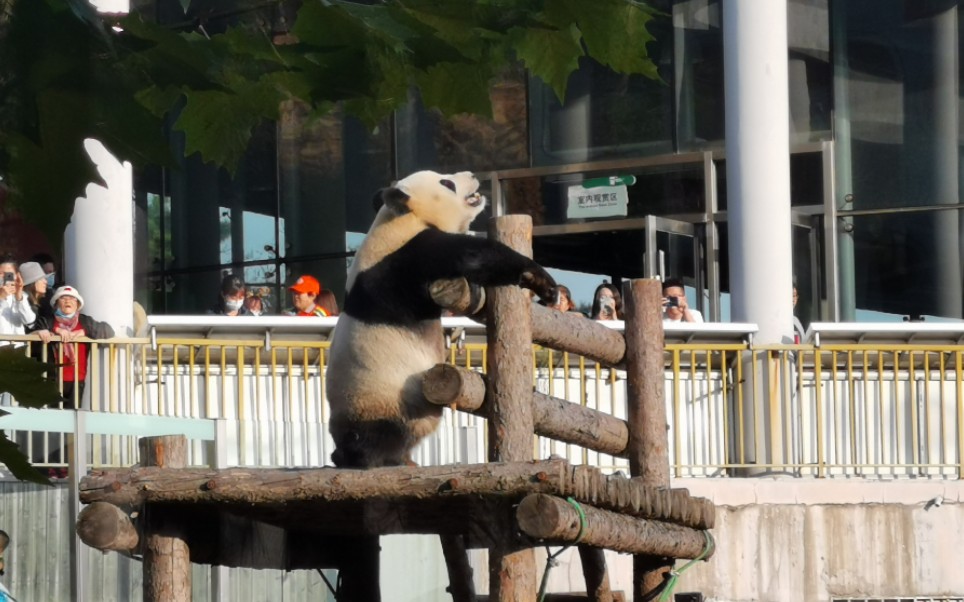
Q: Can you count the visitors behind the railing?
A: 12